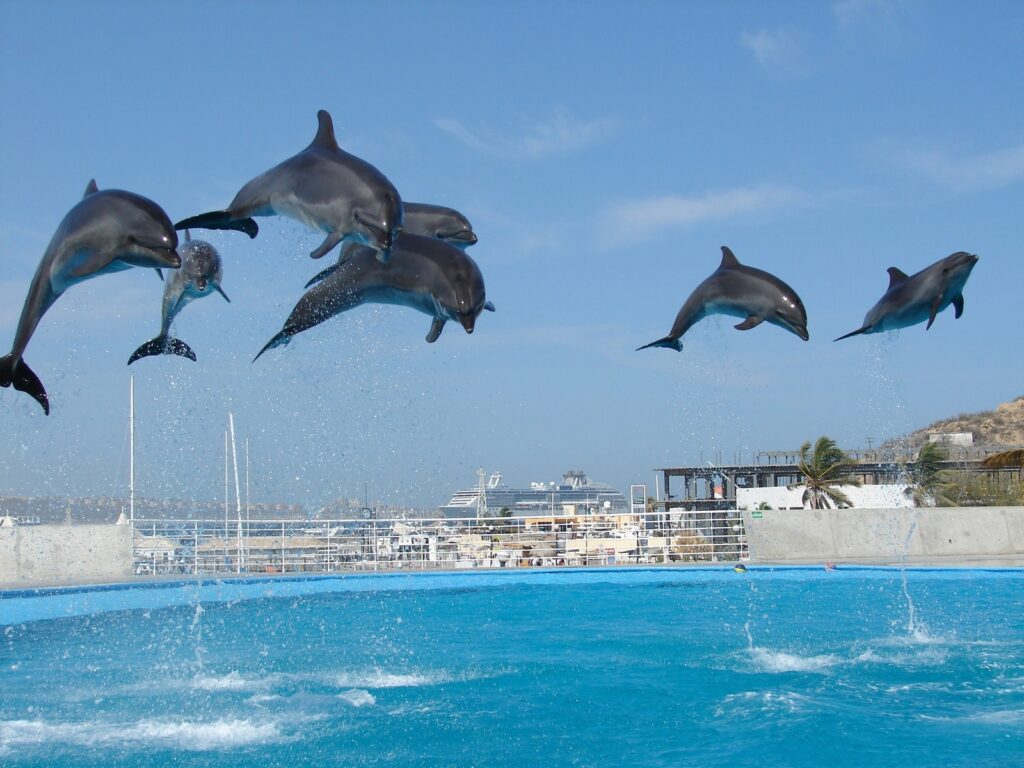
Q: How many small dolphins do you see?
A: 3